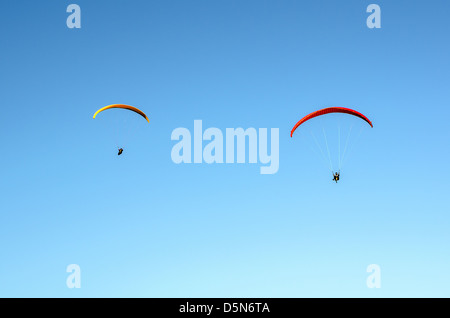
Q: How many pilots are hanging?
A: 2